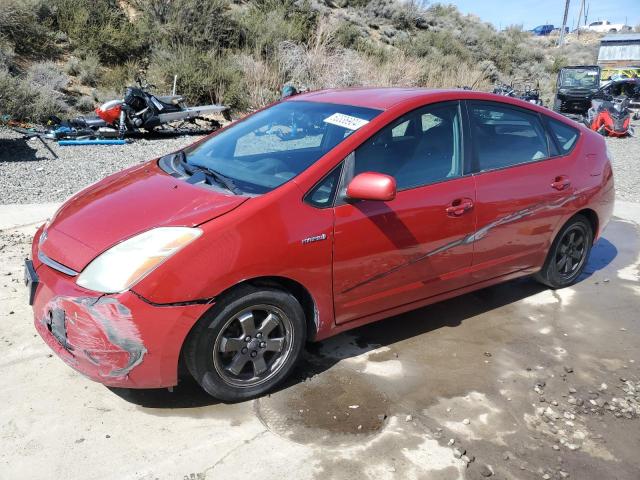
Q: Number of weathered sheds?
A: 1